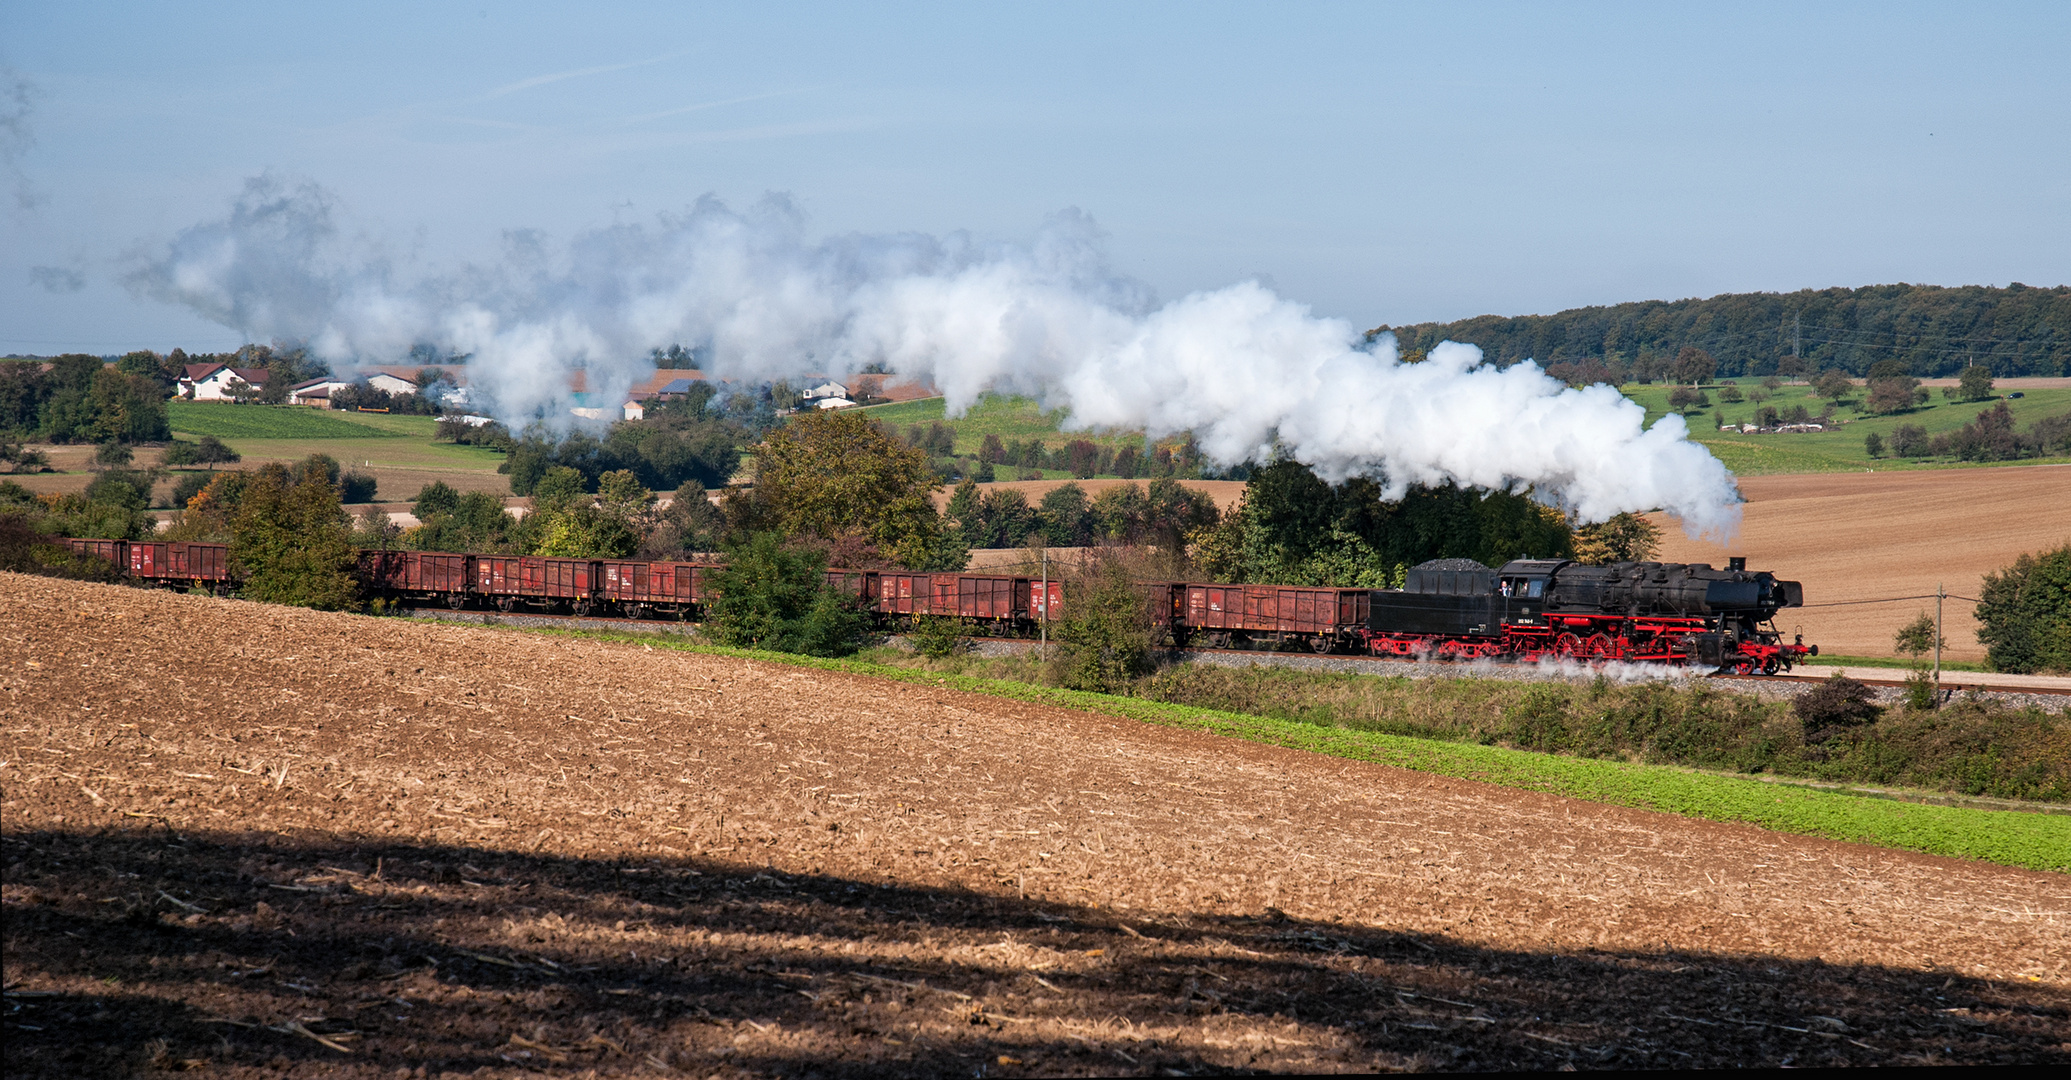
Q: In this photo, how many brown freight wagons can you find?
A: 9